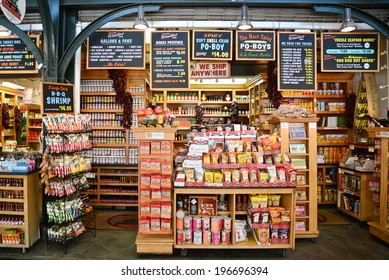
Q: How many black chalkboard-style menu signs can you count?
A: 8